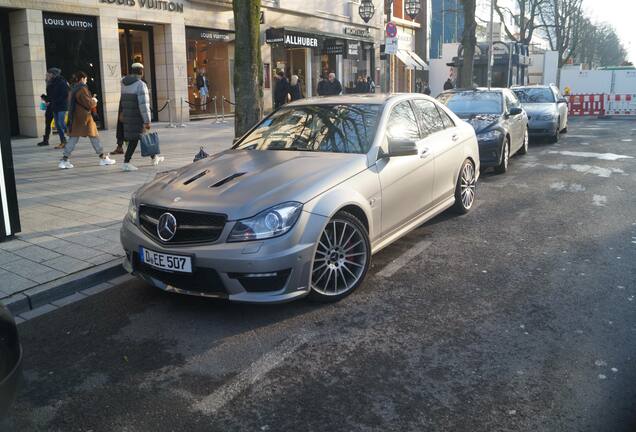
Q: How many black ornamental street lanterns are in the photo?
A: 2